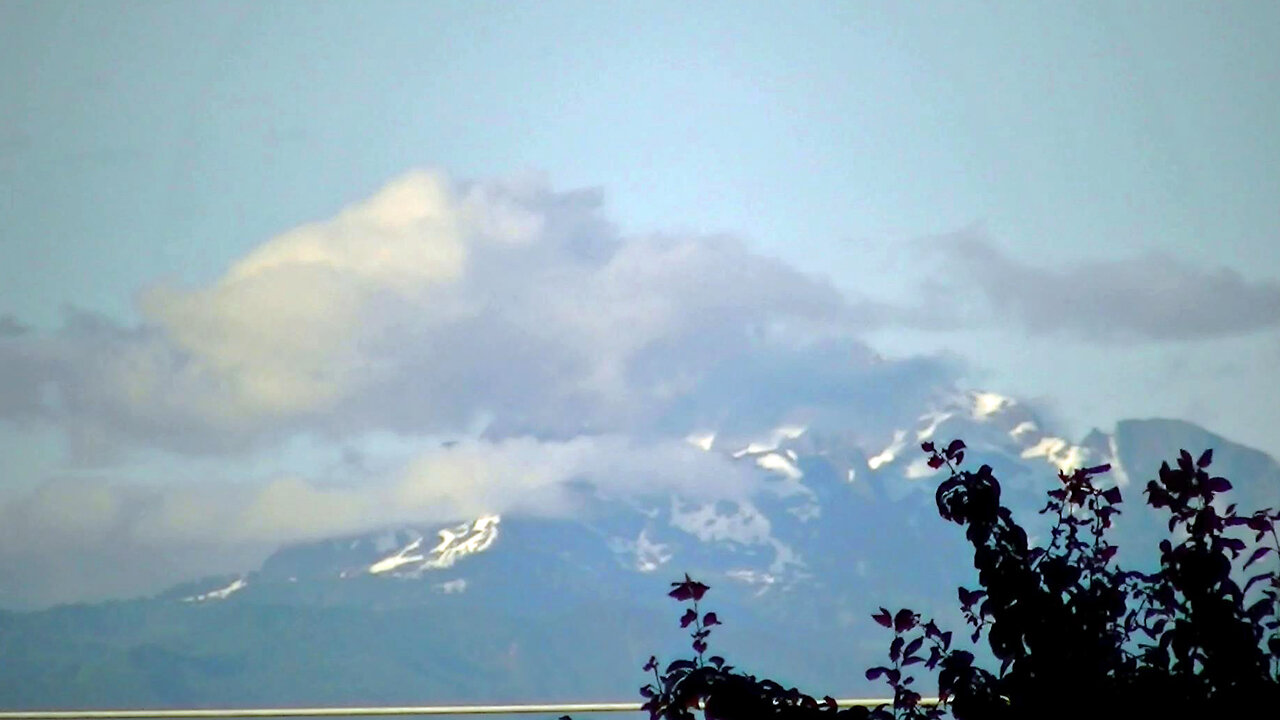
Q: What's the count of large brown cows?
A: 0